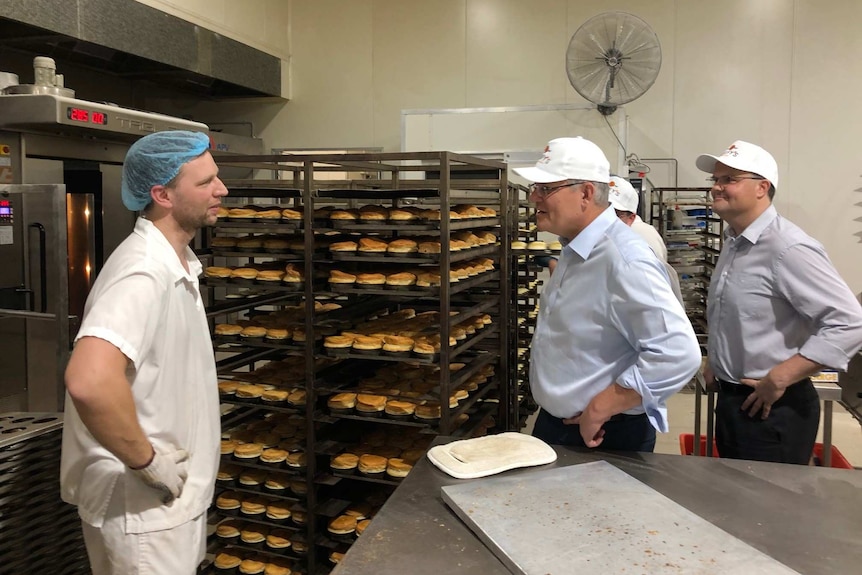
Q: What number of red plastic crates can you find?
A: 2